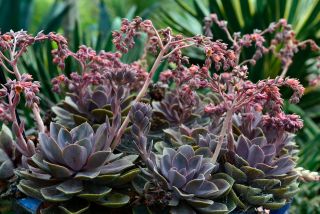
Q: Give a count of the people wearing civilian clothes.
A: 0